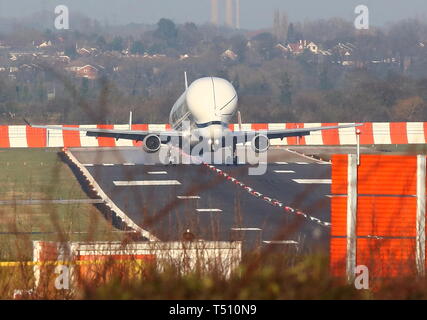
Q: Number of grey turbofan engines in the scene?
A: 2